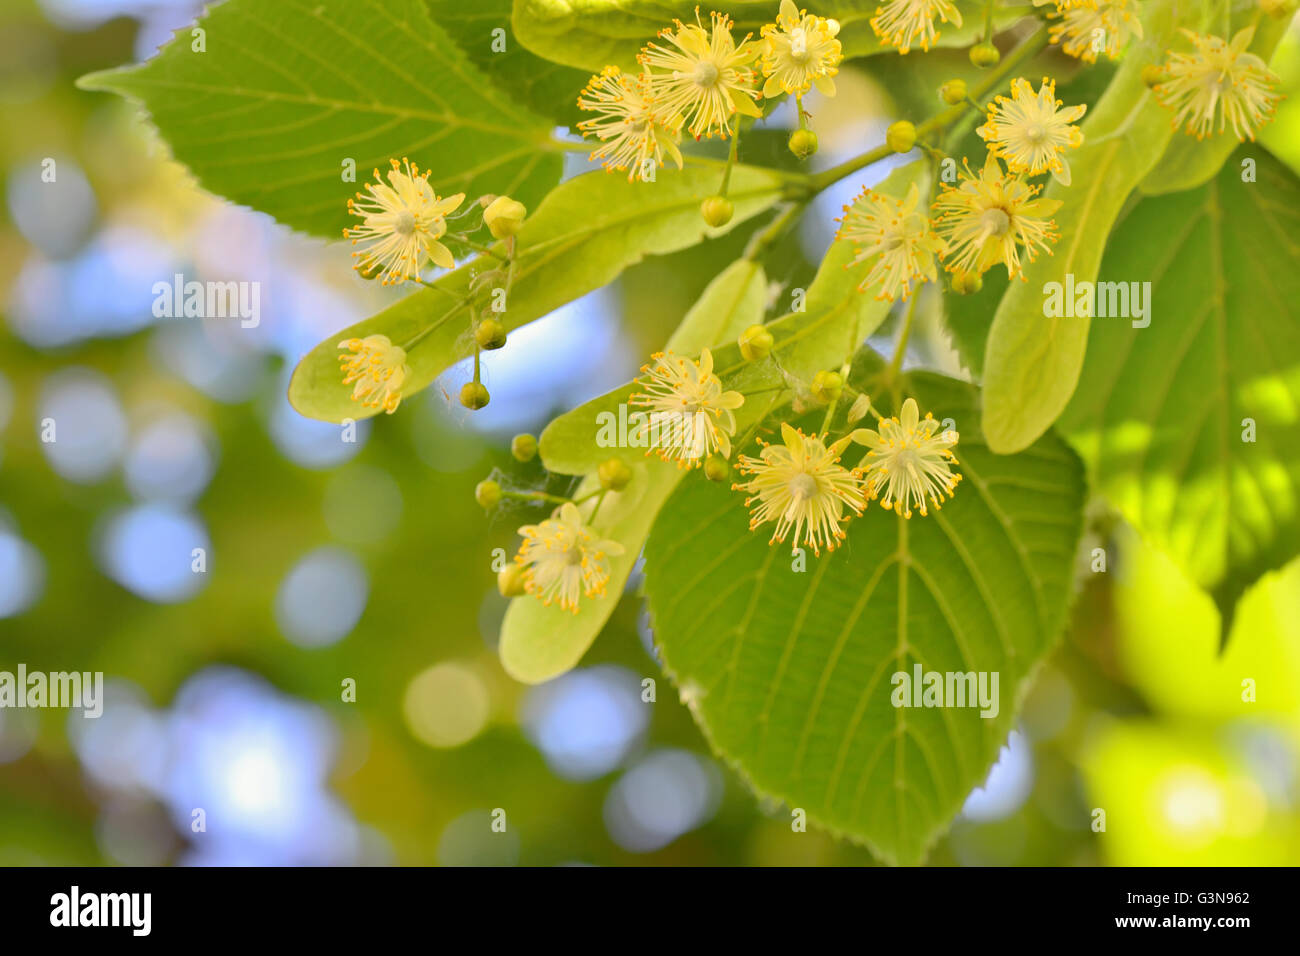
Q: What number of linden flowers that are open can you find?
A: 15